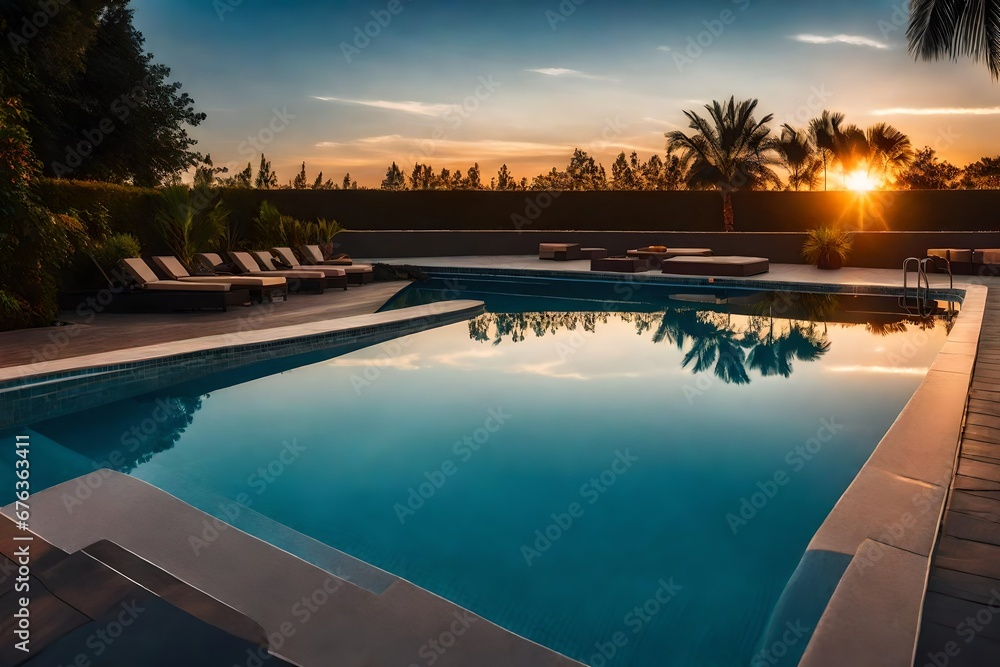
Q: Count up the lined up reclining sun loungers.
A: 7